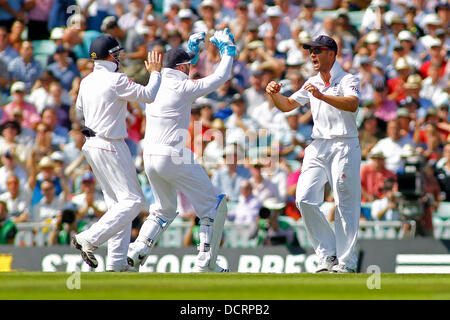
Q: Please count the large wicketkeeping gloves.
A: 2